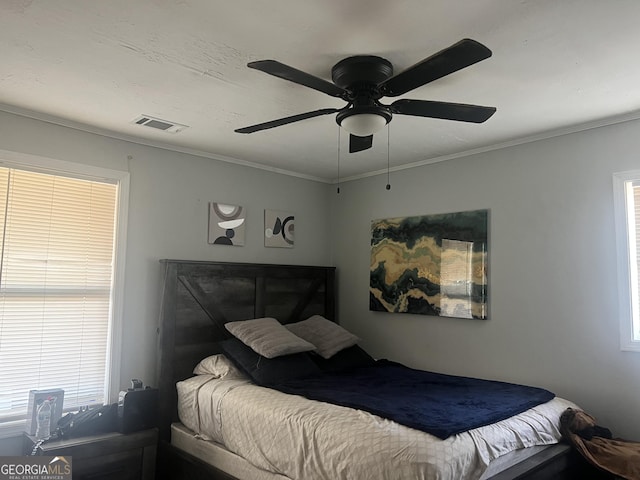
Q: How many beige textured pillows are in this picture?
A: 2